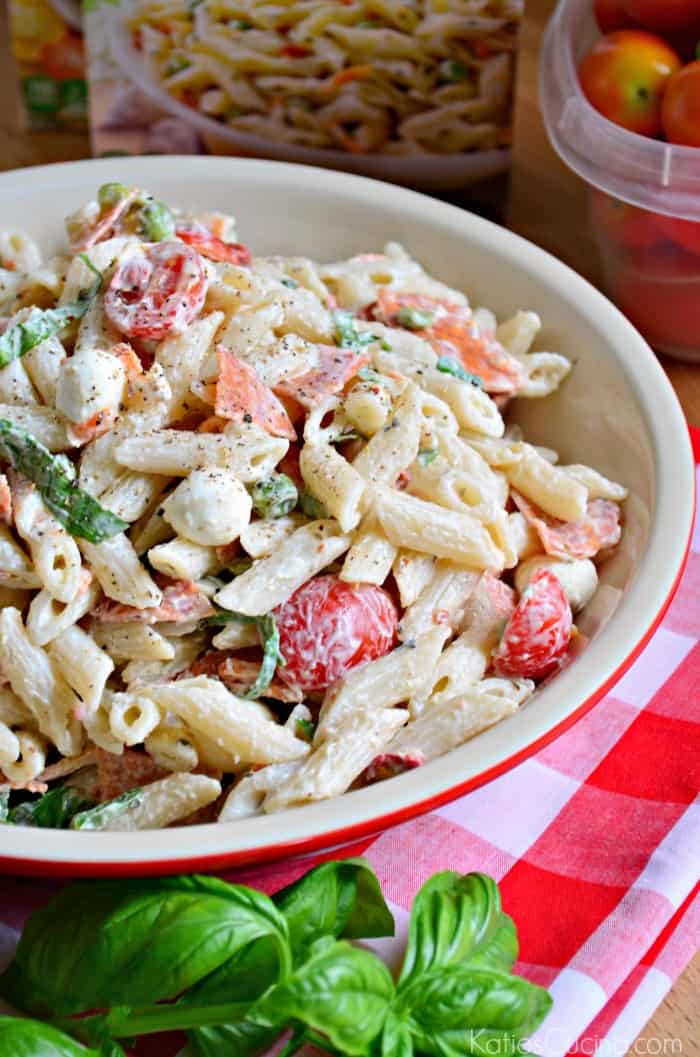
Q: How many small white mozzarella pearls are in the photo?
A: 3